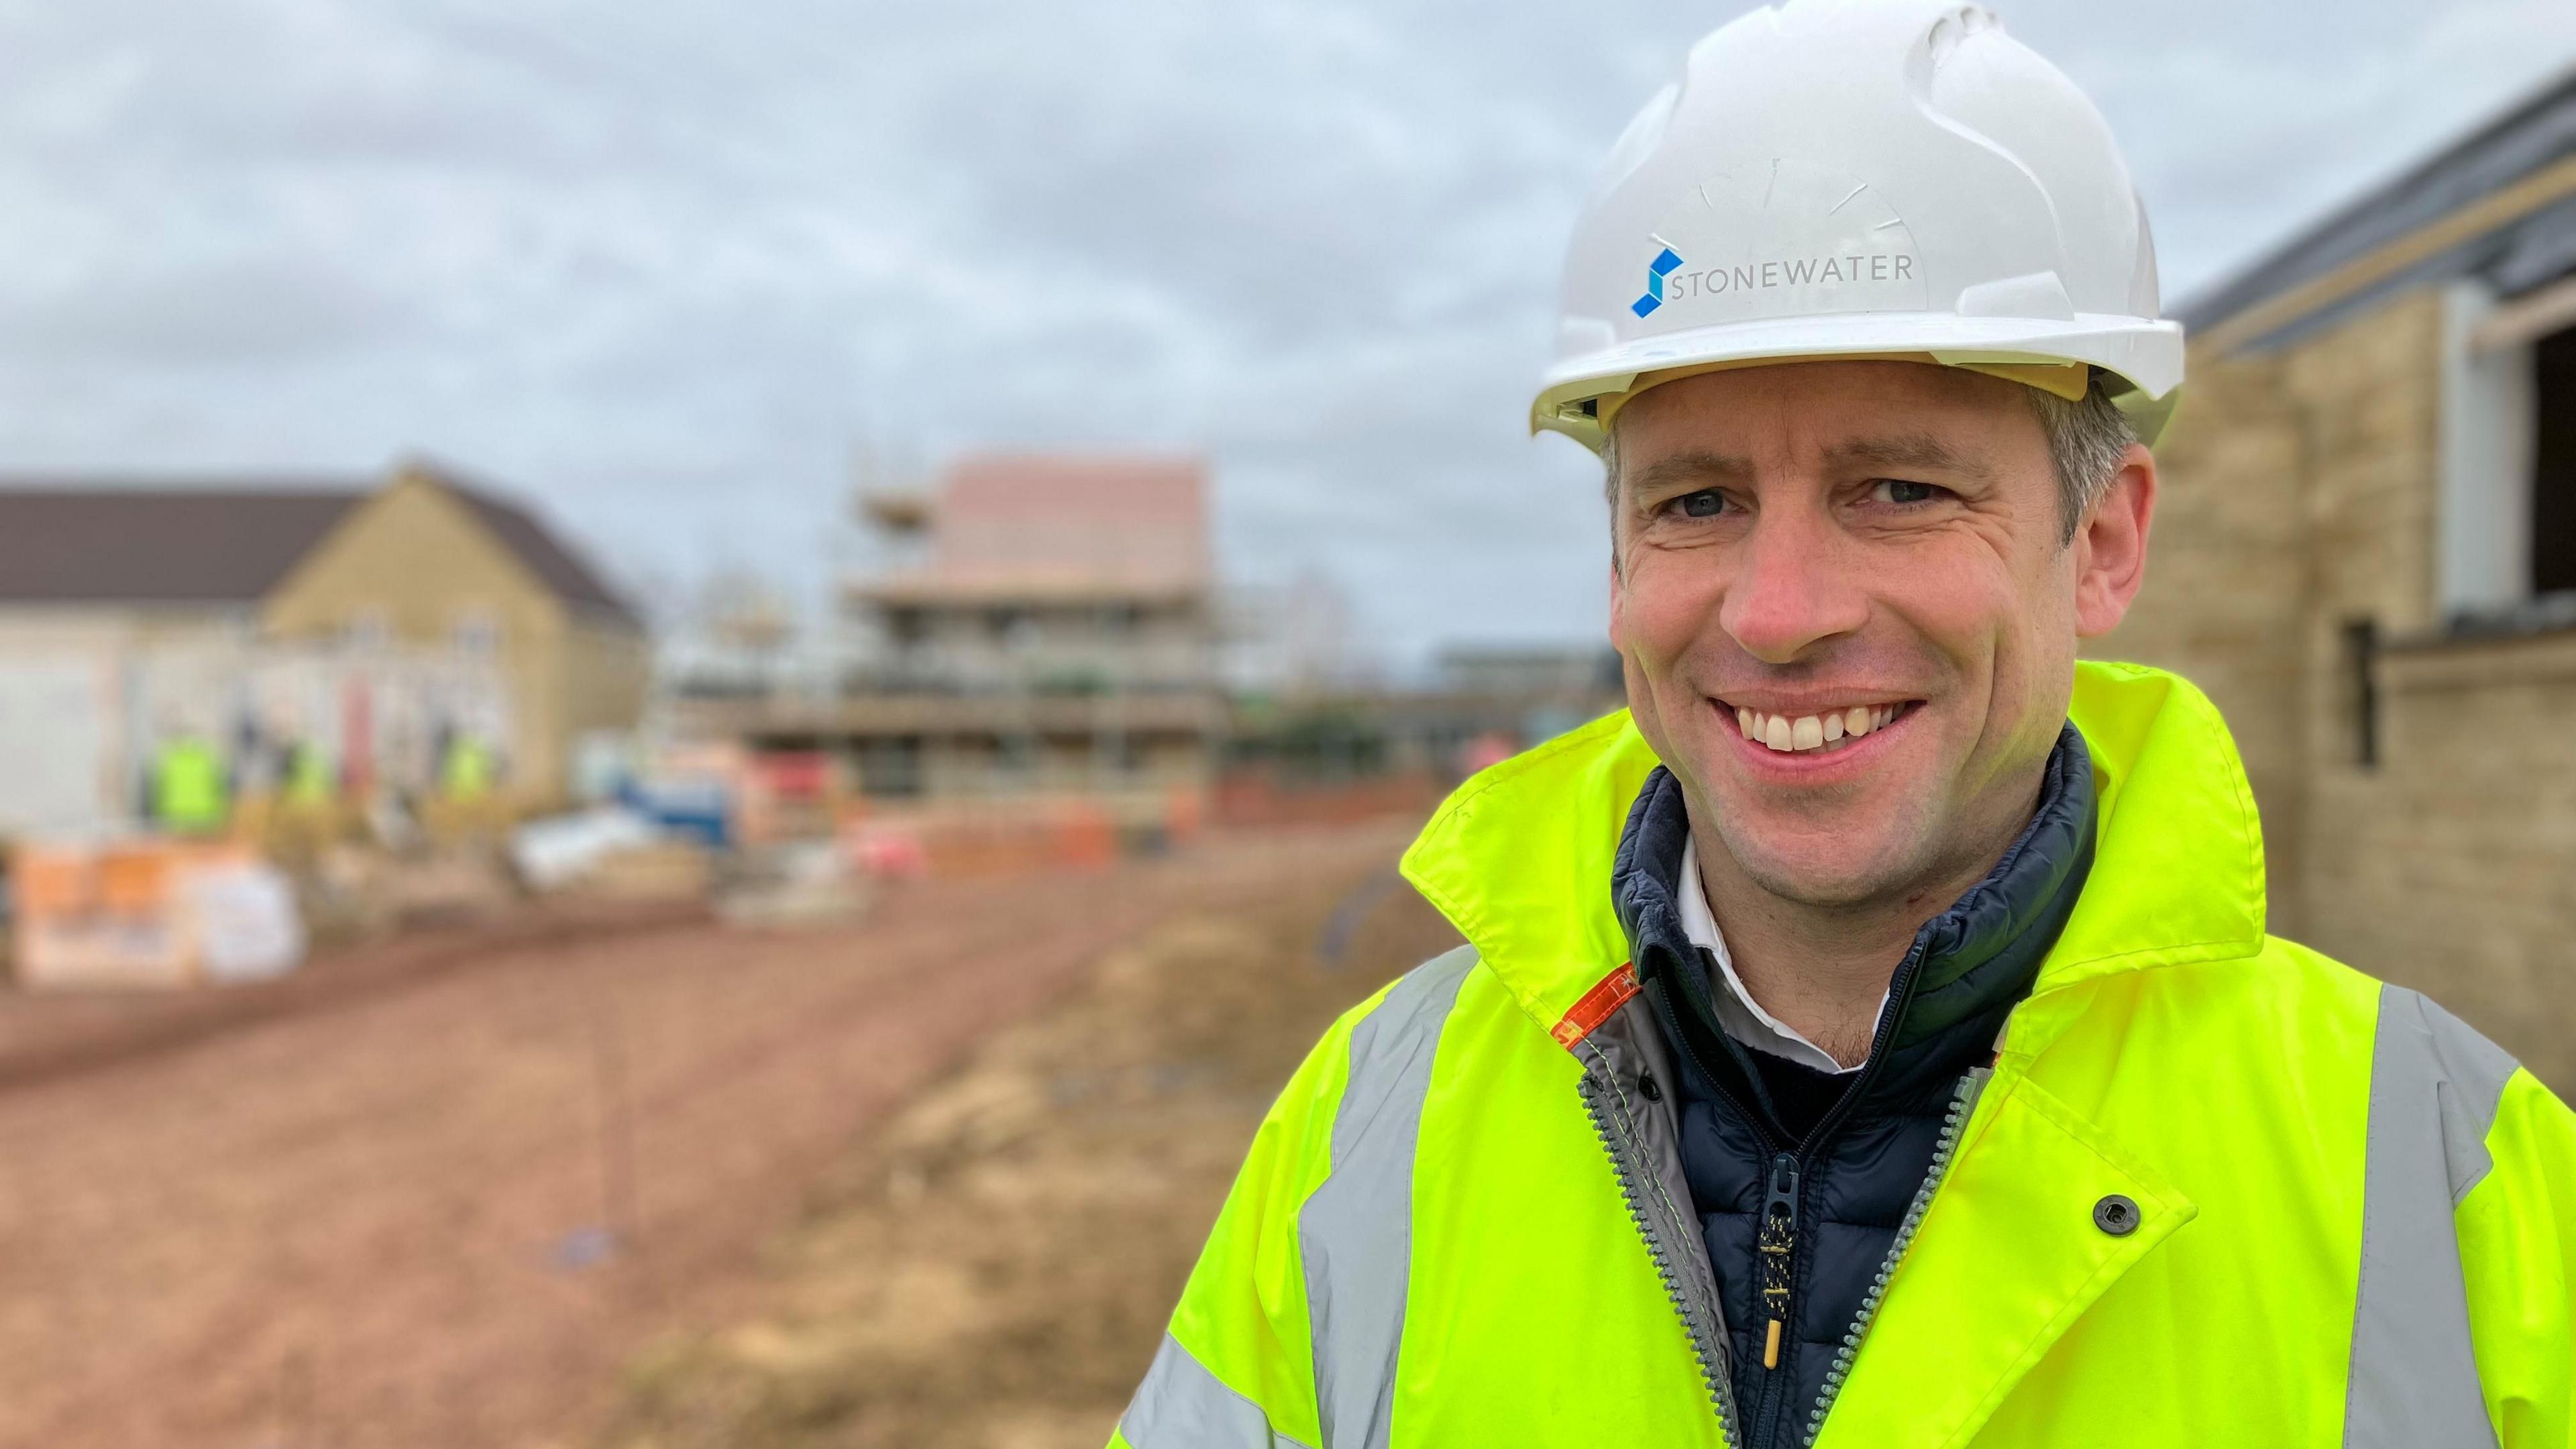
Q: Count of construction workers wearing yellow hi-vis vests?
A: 4